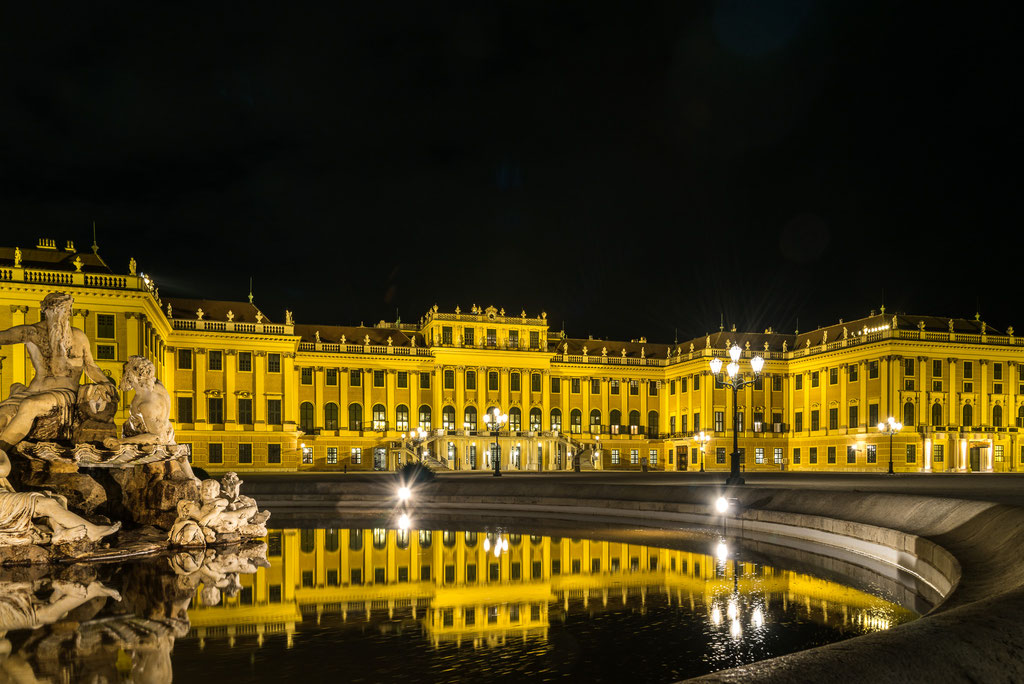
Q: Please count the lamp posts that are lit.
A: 5